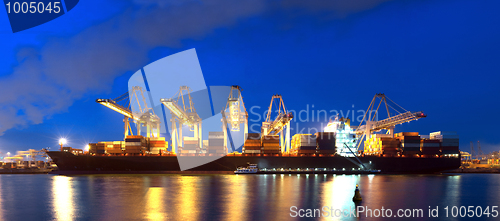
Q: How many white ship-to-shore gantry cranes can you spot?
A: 5